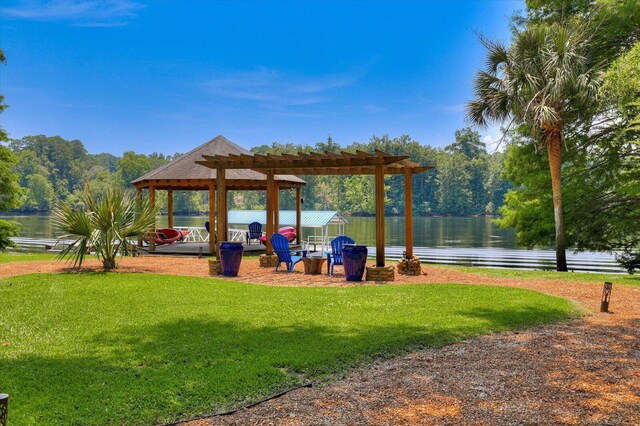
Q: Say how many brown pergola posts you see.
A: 4